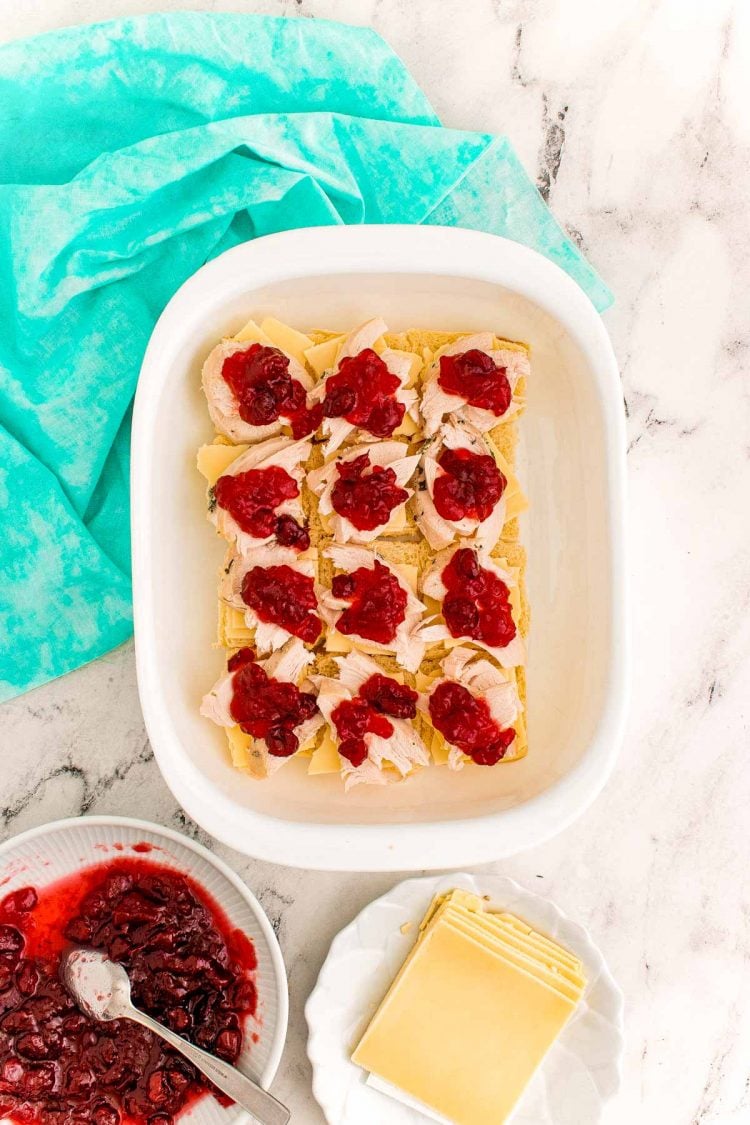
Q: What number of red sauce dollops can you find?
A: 12